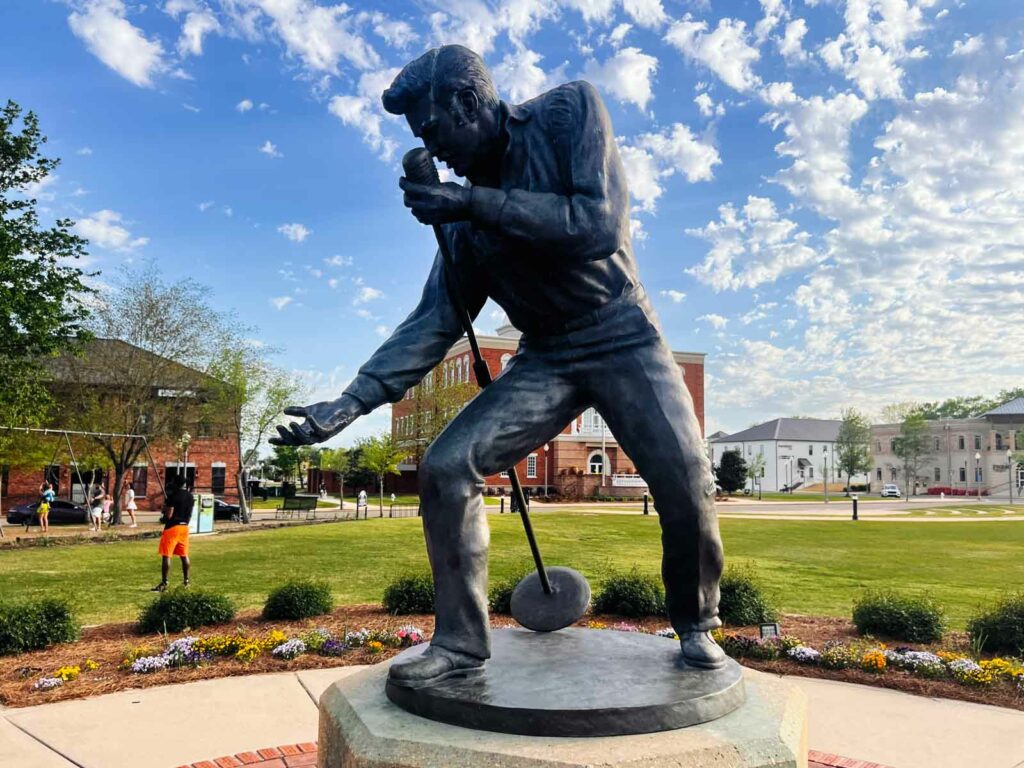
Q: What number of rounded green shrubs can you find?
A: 9